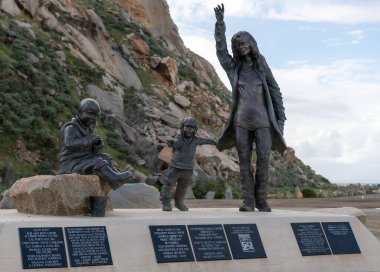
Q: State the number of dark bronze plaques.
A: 7